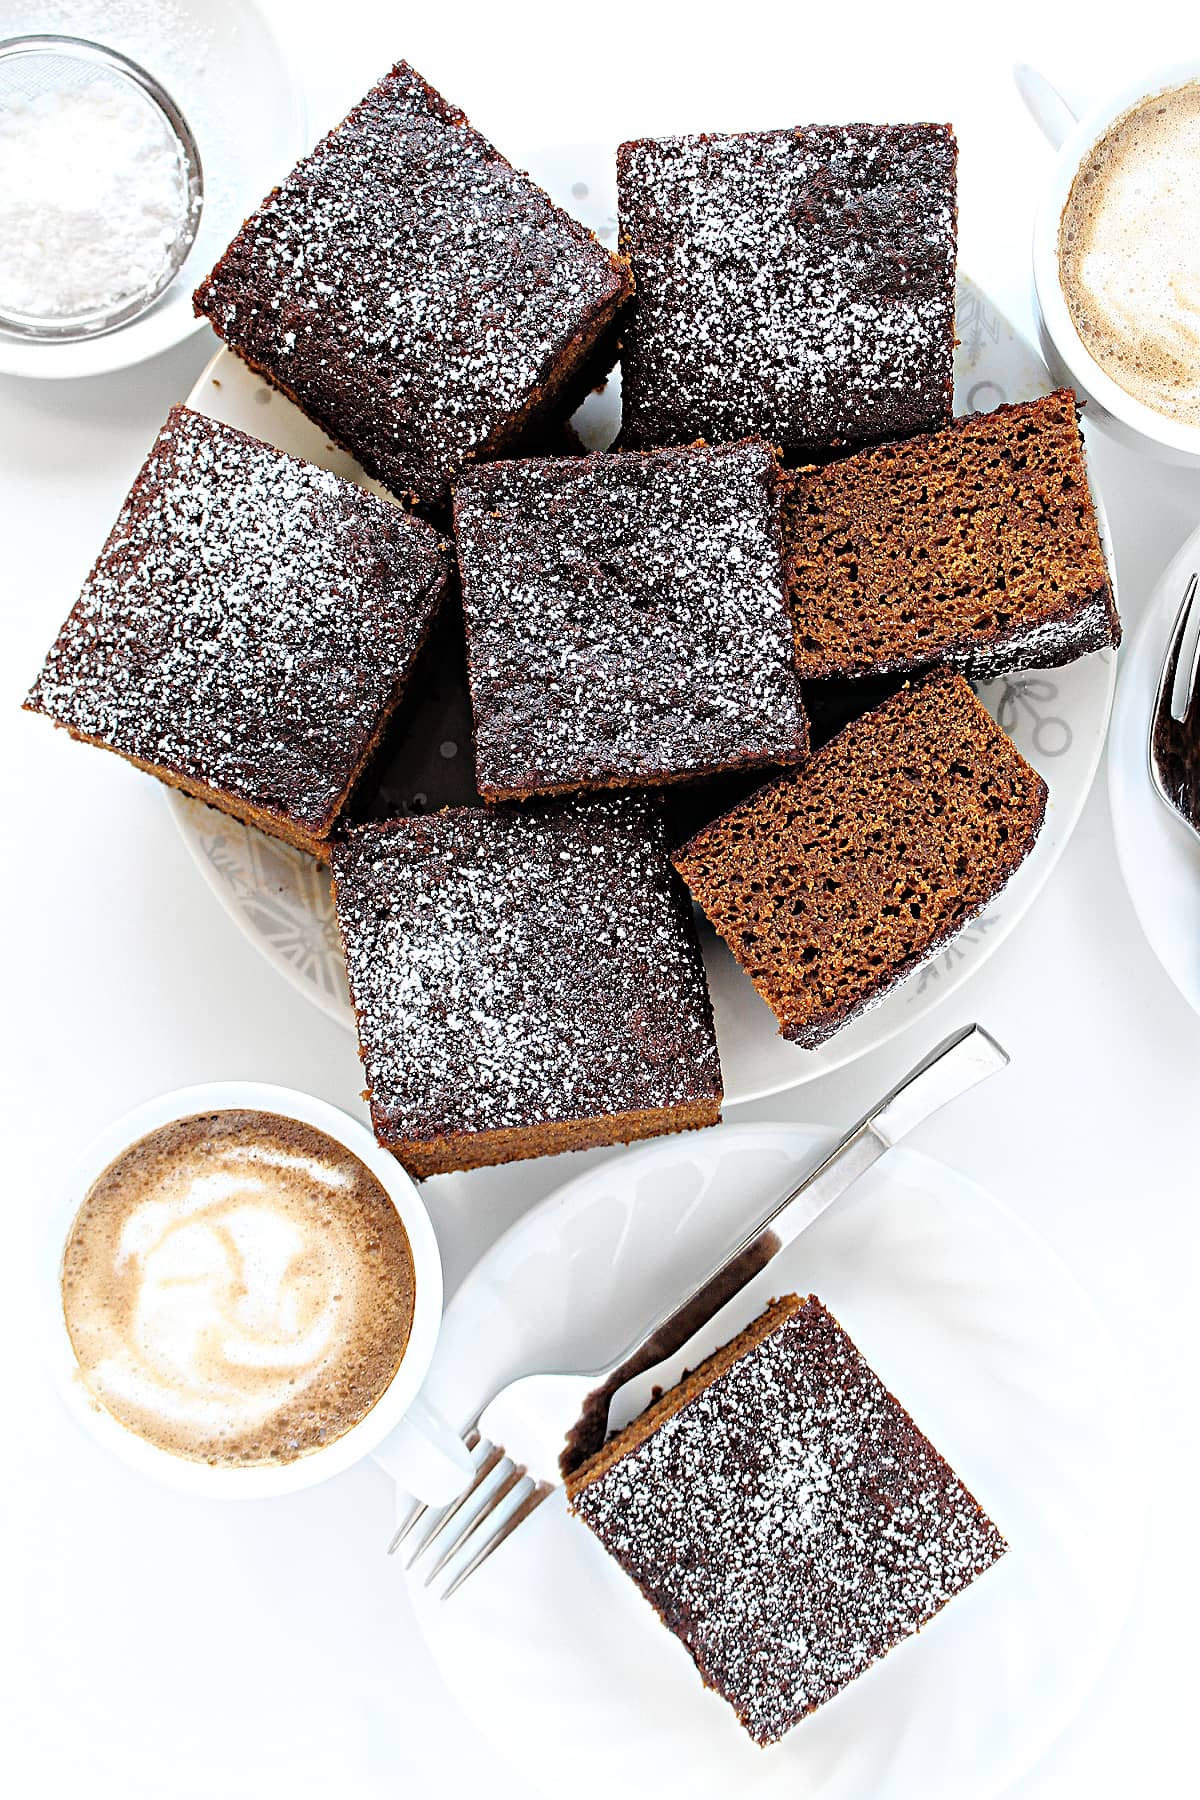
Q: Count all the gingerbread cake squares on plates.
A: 8